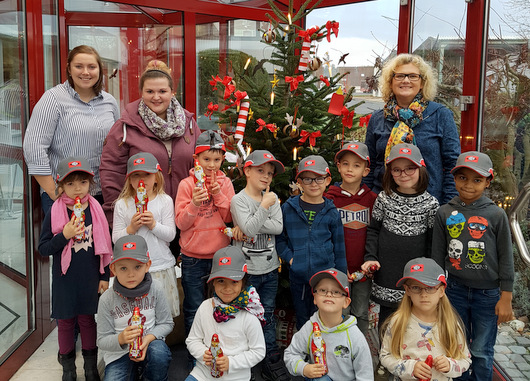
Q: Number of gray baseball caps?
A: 12